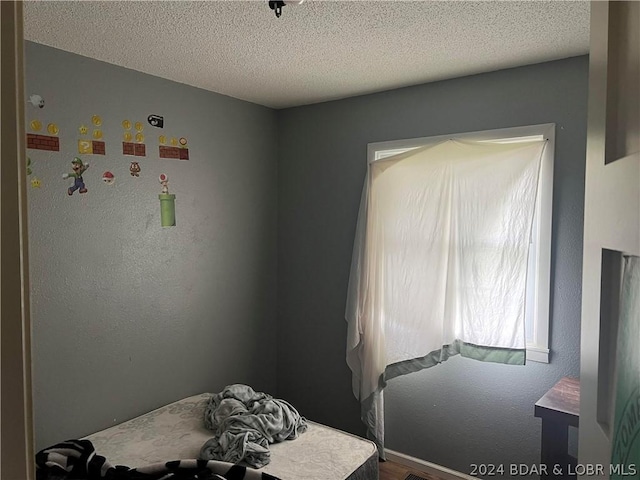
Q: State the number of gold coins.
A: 10